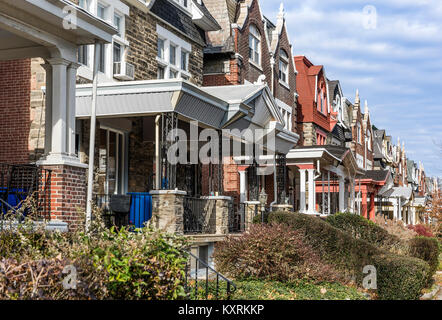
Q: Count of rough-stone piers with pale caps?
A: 4